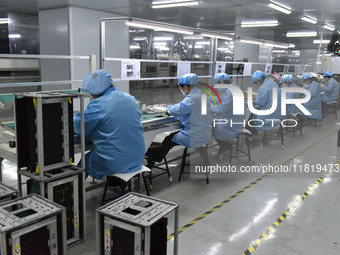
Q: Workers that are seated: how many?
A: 7